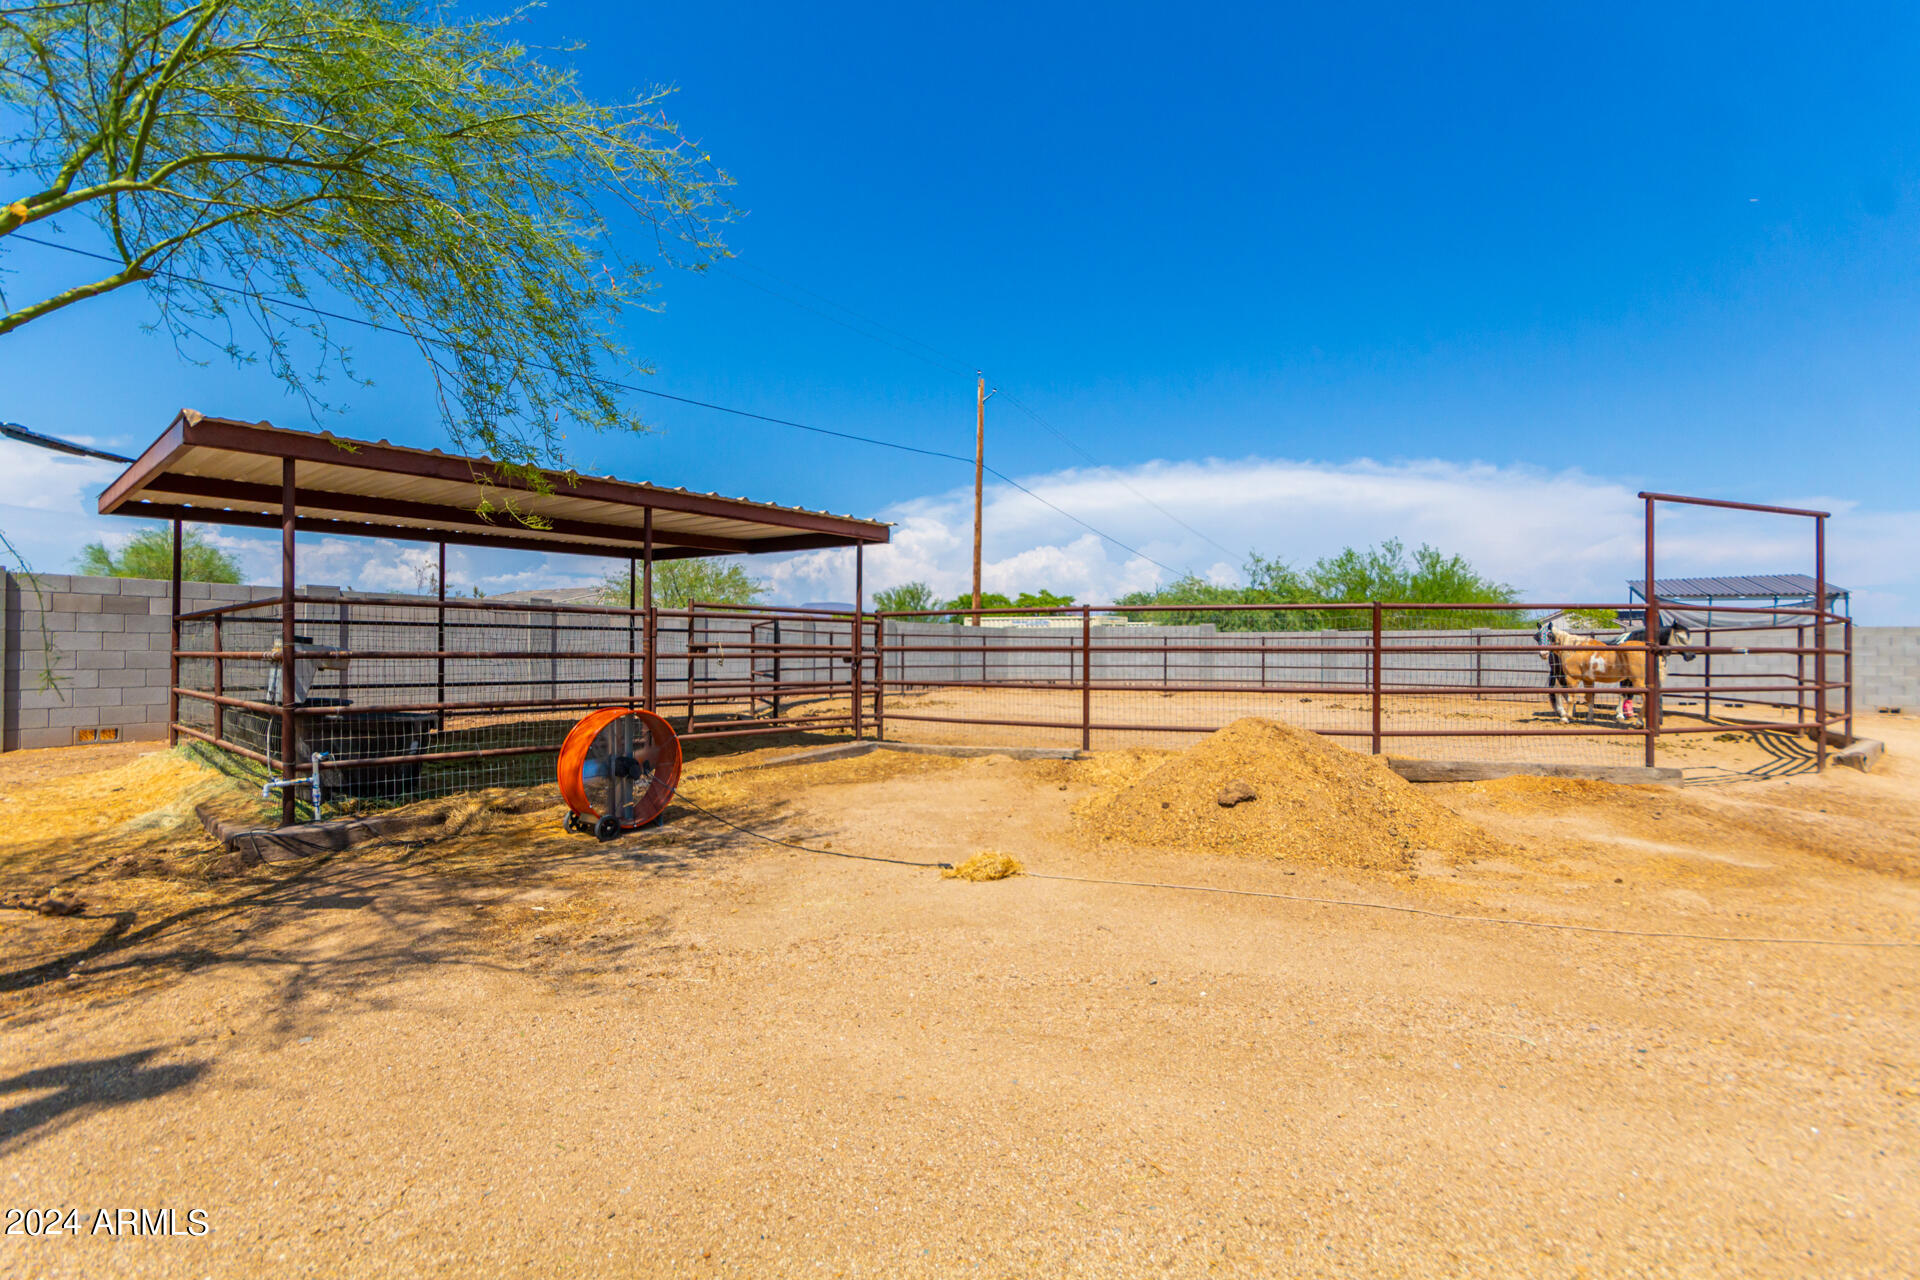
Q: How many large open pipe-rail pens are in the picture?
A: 1